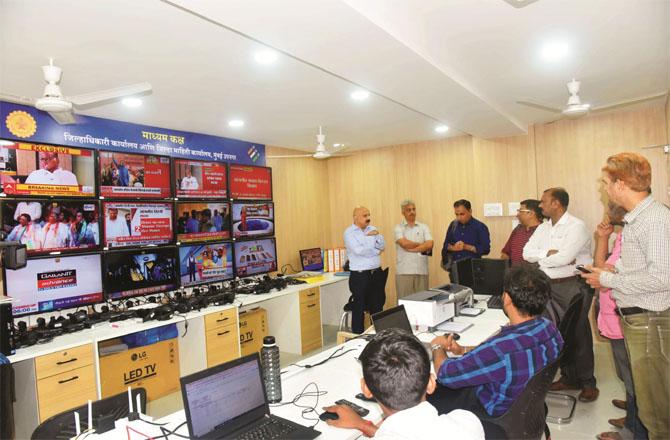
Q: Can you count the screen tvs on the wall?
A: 12